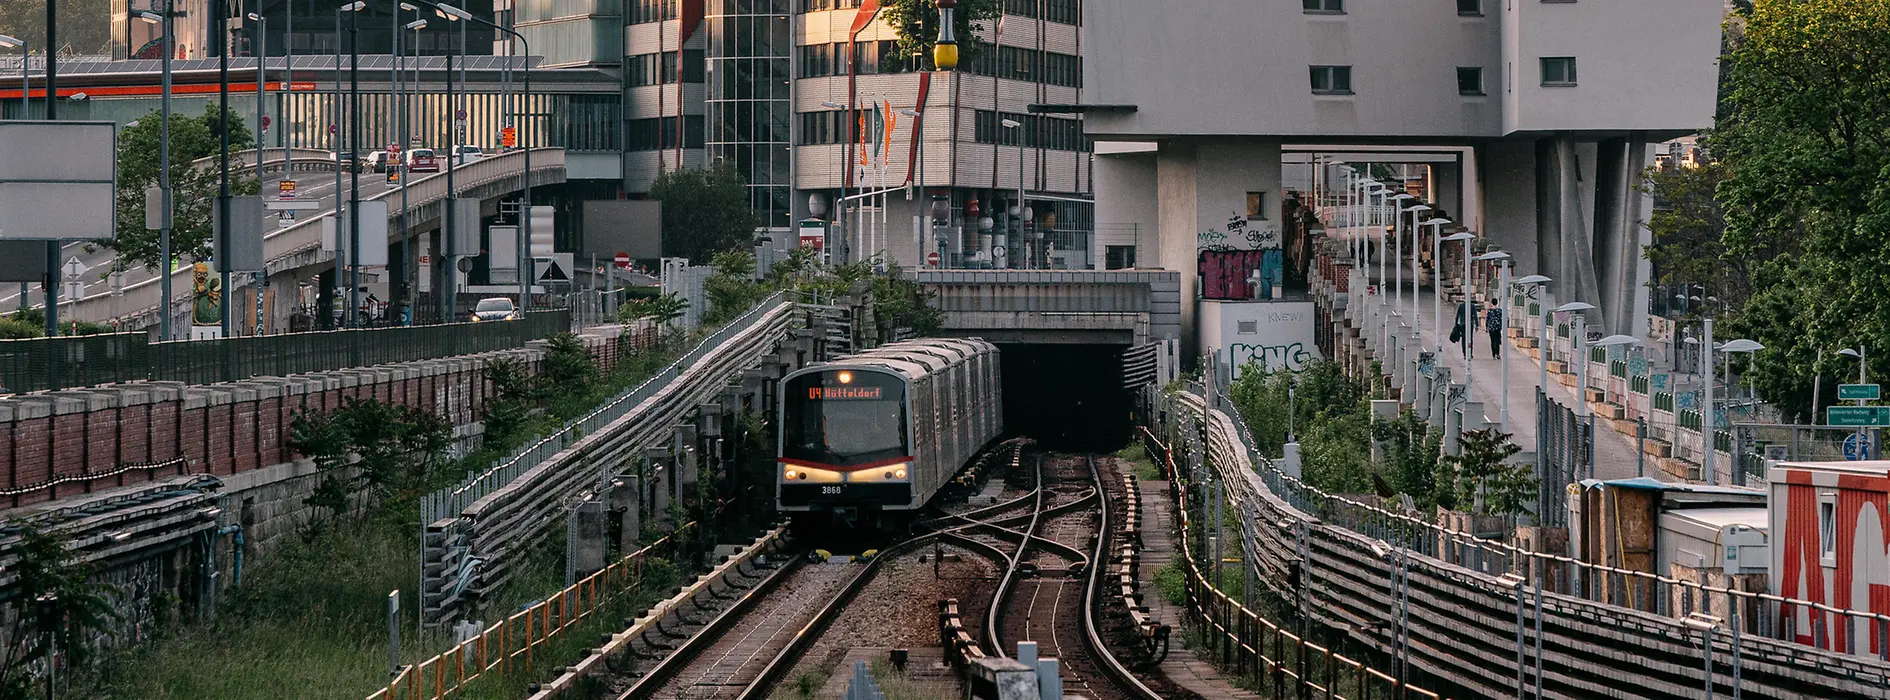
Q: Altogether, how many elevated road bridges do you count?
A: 1